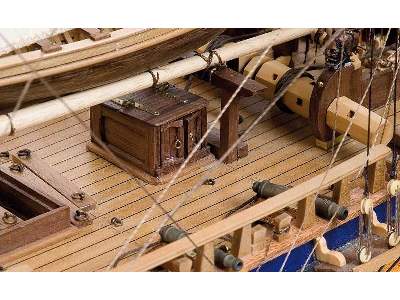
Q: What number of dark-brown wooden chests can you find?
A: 1